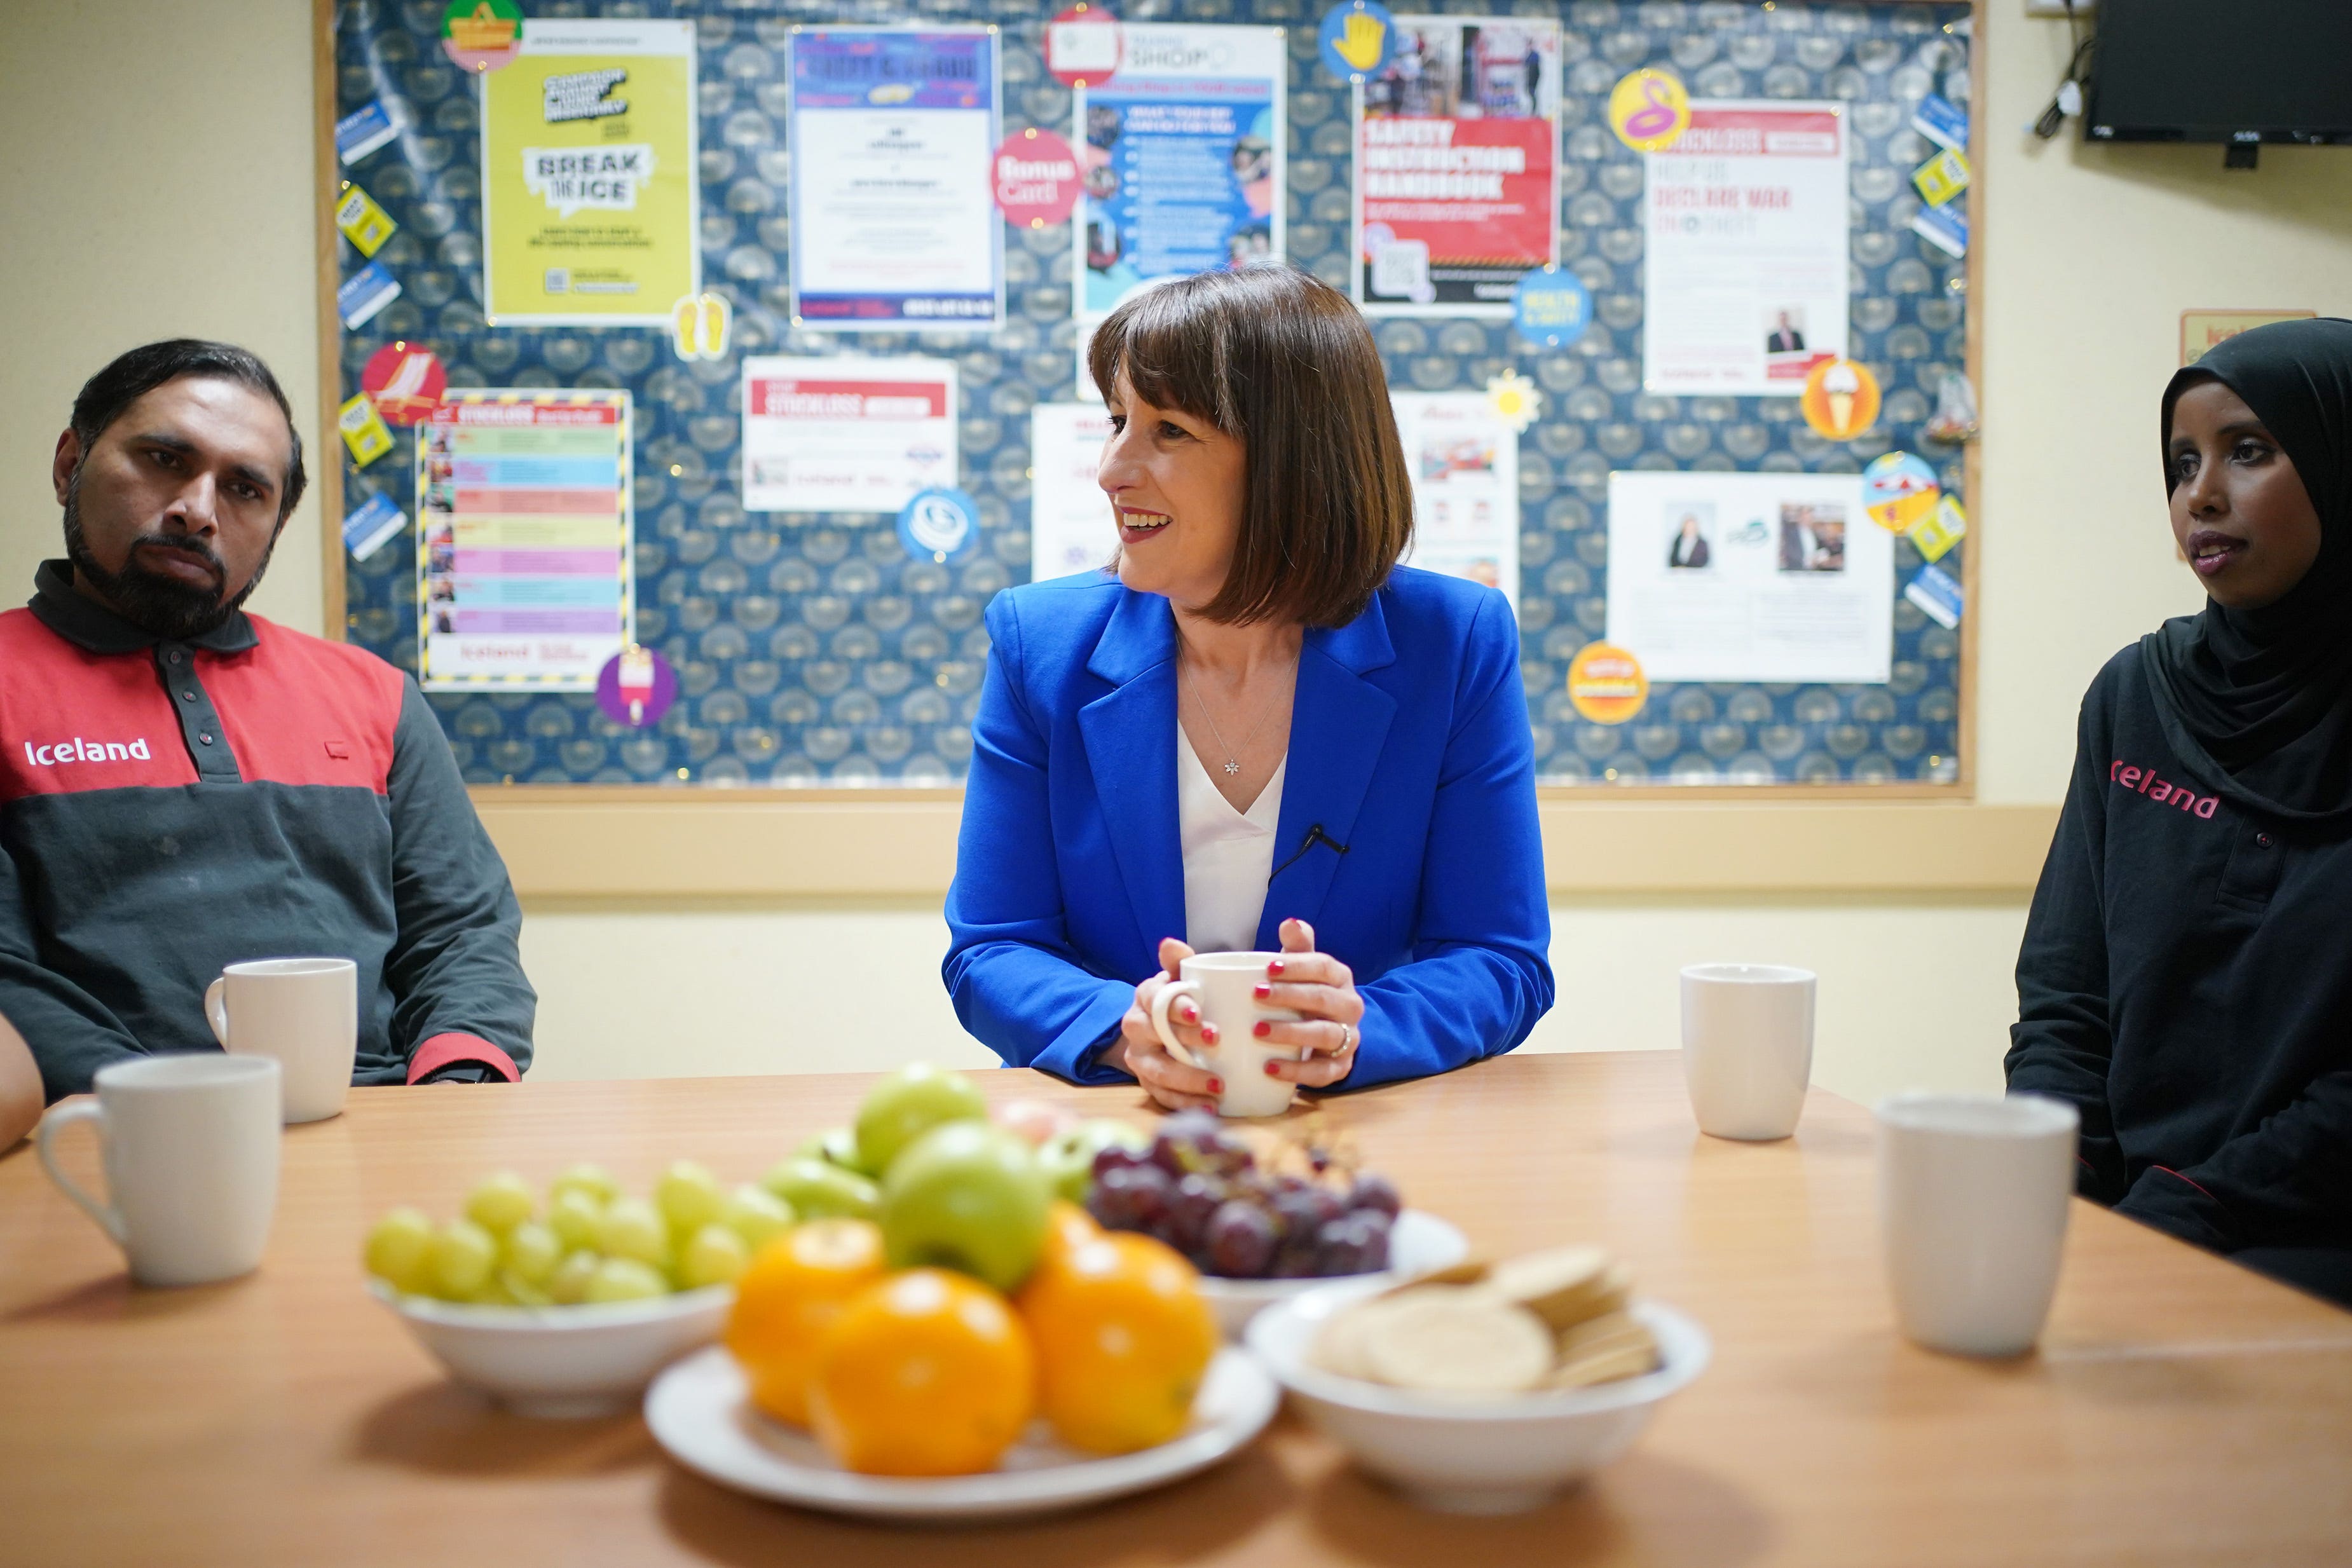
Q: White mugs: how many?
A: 5